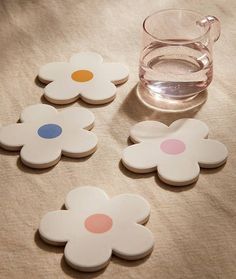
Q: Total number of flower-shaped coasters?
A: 4